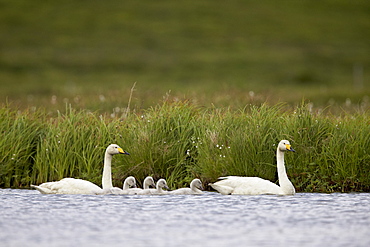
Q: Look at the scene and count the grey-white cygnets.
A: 4